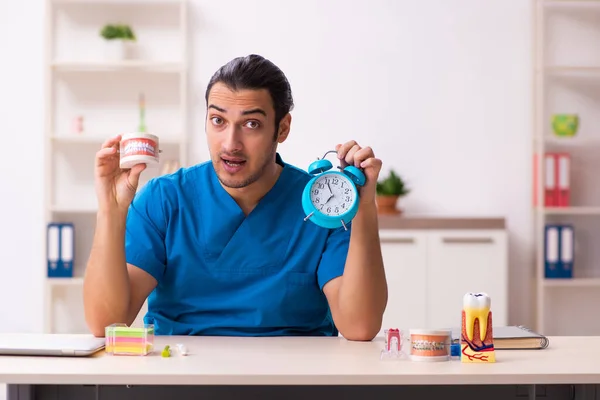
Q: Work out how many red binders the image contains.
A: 2